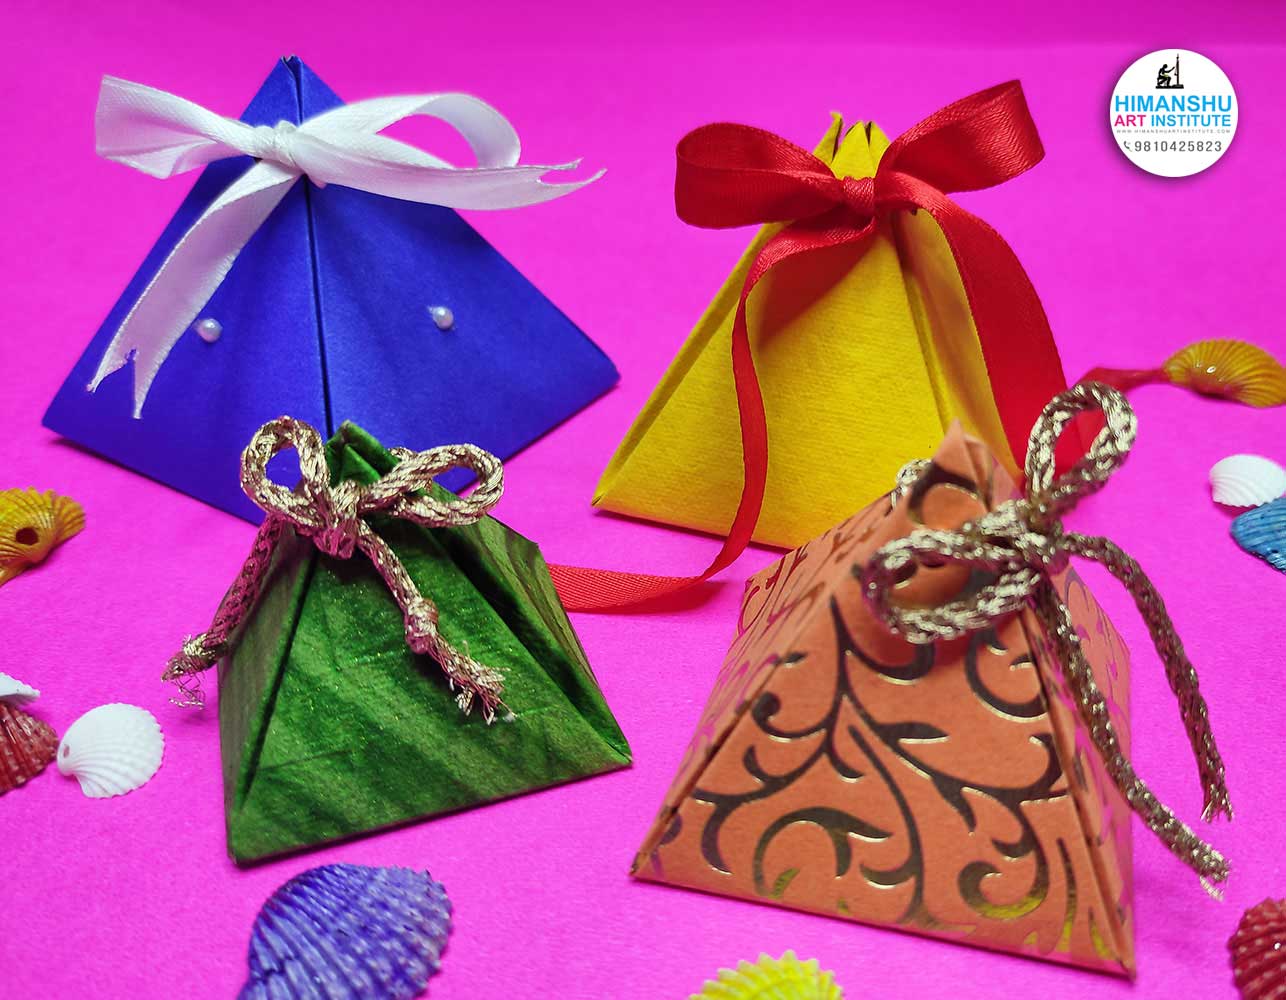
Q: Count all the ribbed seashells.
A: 10